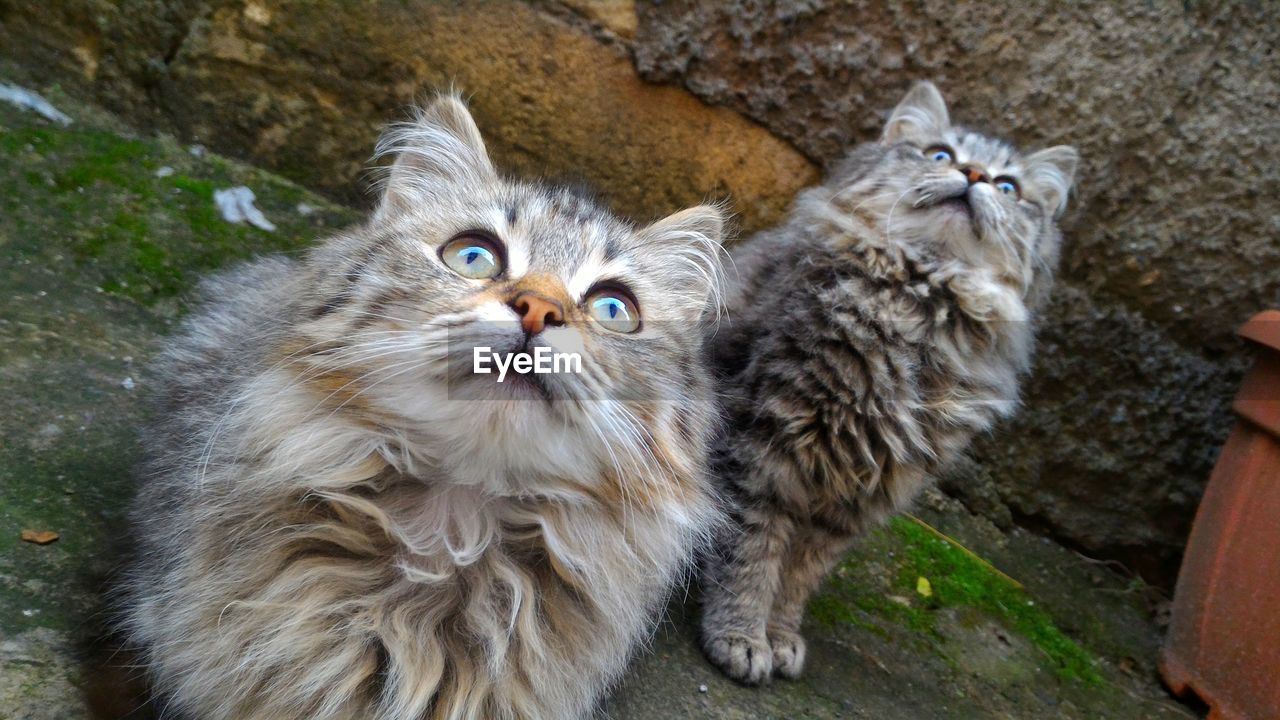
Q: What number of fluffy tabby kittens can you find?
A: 2